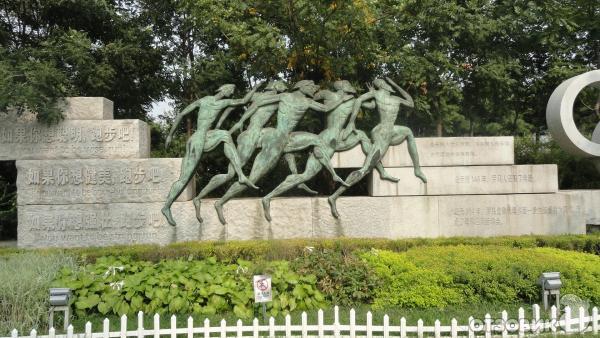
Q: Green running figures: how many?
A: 5